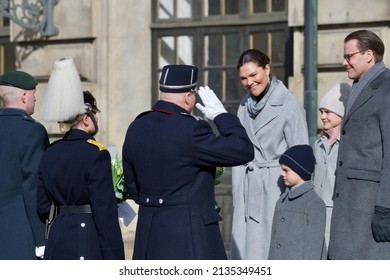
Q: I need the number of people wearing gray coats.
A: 4